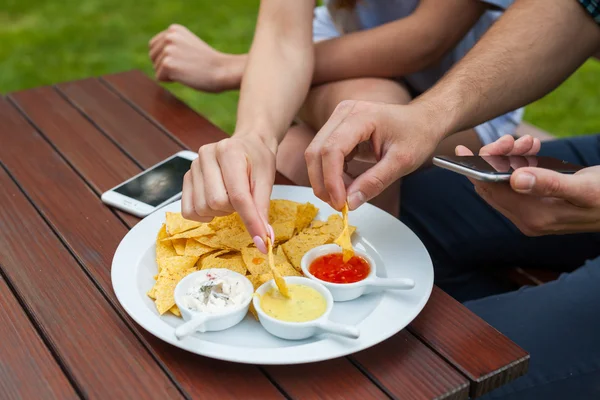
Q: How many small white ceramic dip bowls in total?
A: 3